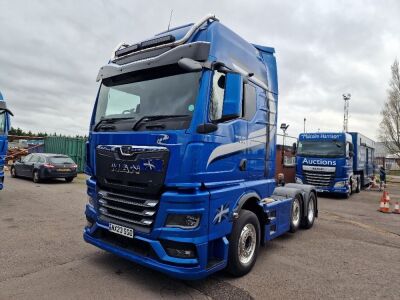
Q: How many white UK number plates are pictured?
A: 1